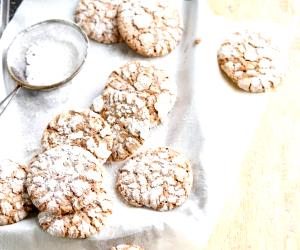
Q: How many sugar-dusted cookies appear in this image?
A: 11